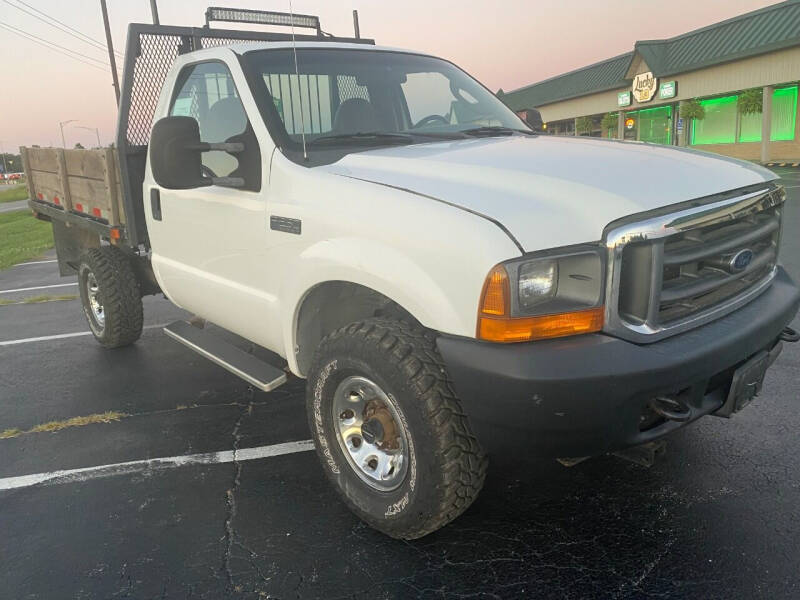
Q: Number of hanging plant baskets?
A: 4